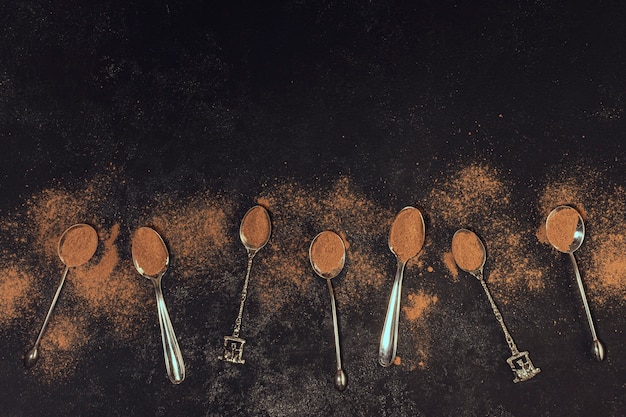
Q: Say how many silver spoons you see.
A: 7